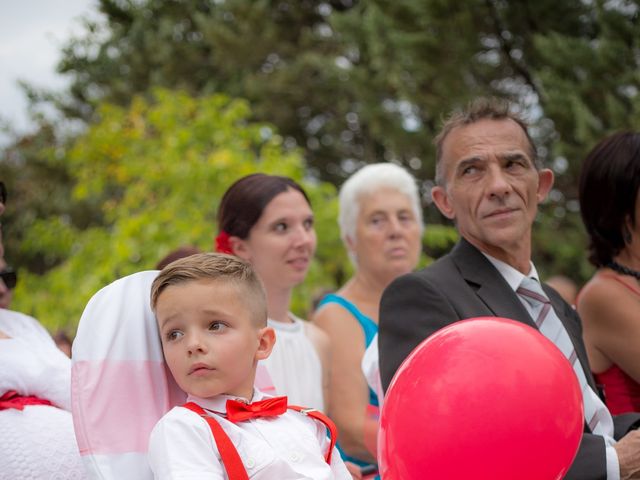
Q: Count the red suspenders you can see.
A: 2